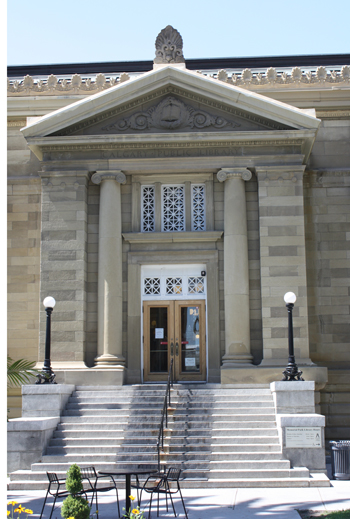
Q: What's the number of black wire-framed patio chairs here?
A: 4